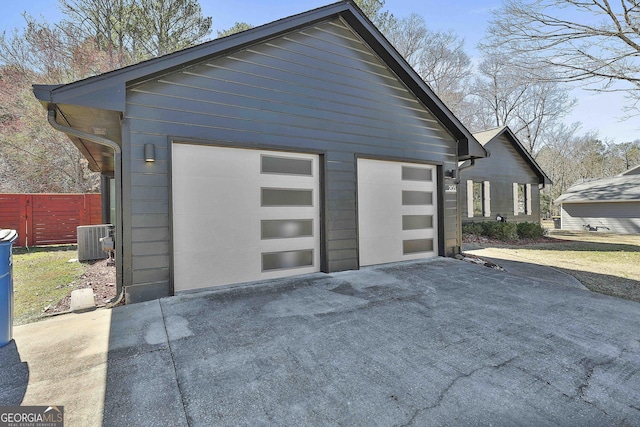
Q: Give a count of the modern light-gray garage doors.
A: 2